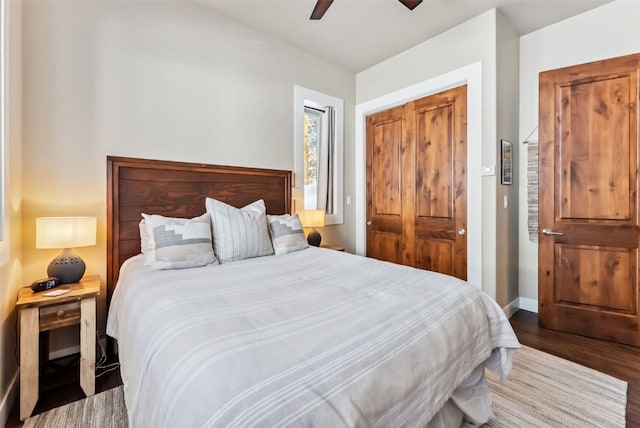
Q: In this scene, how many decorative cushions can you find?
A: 3